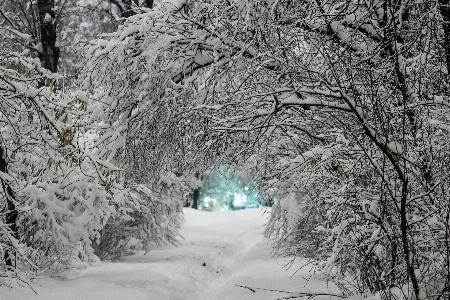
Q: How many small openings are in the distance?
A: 1